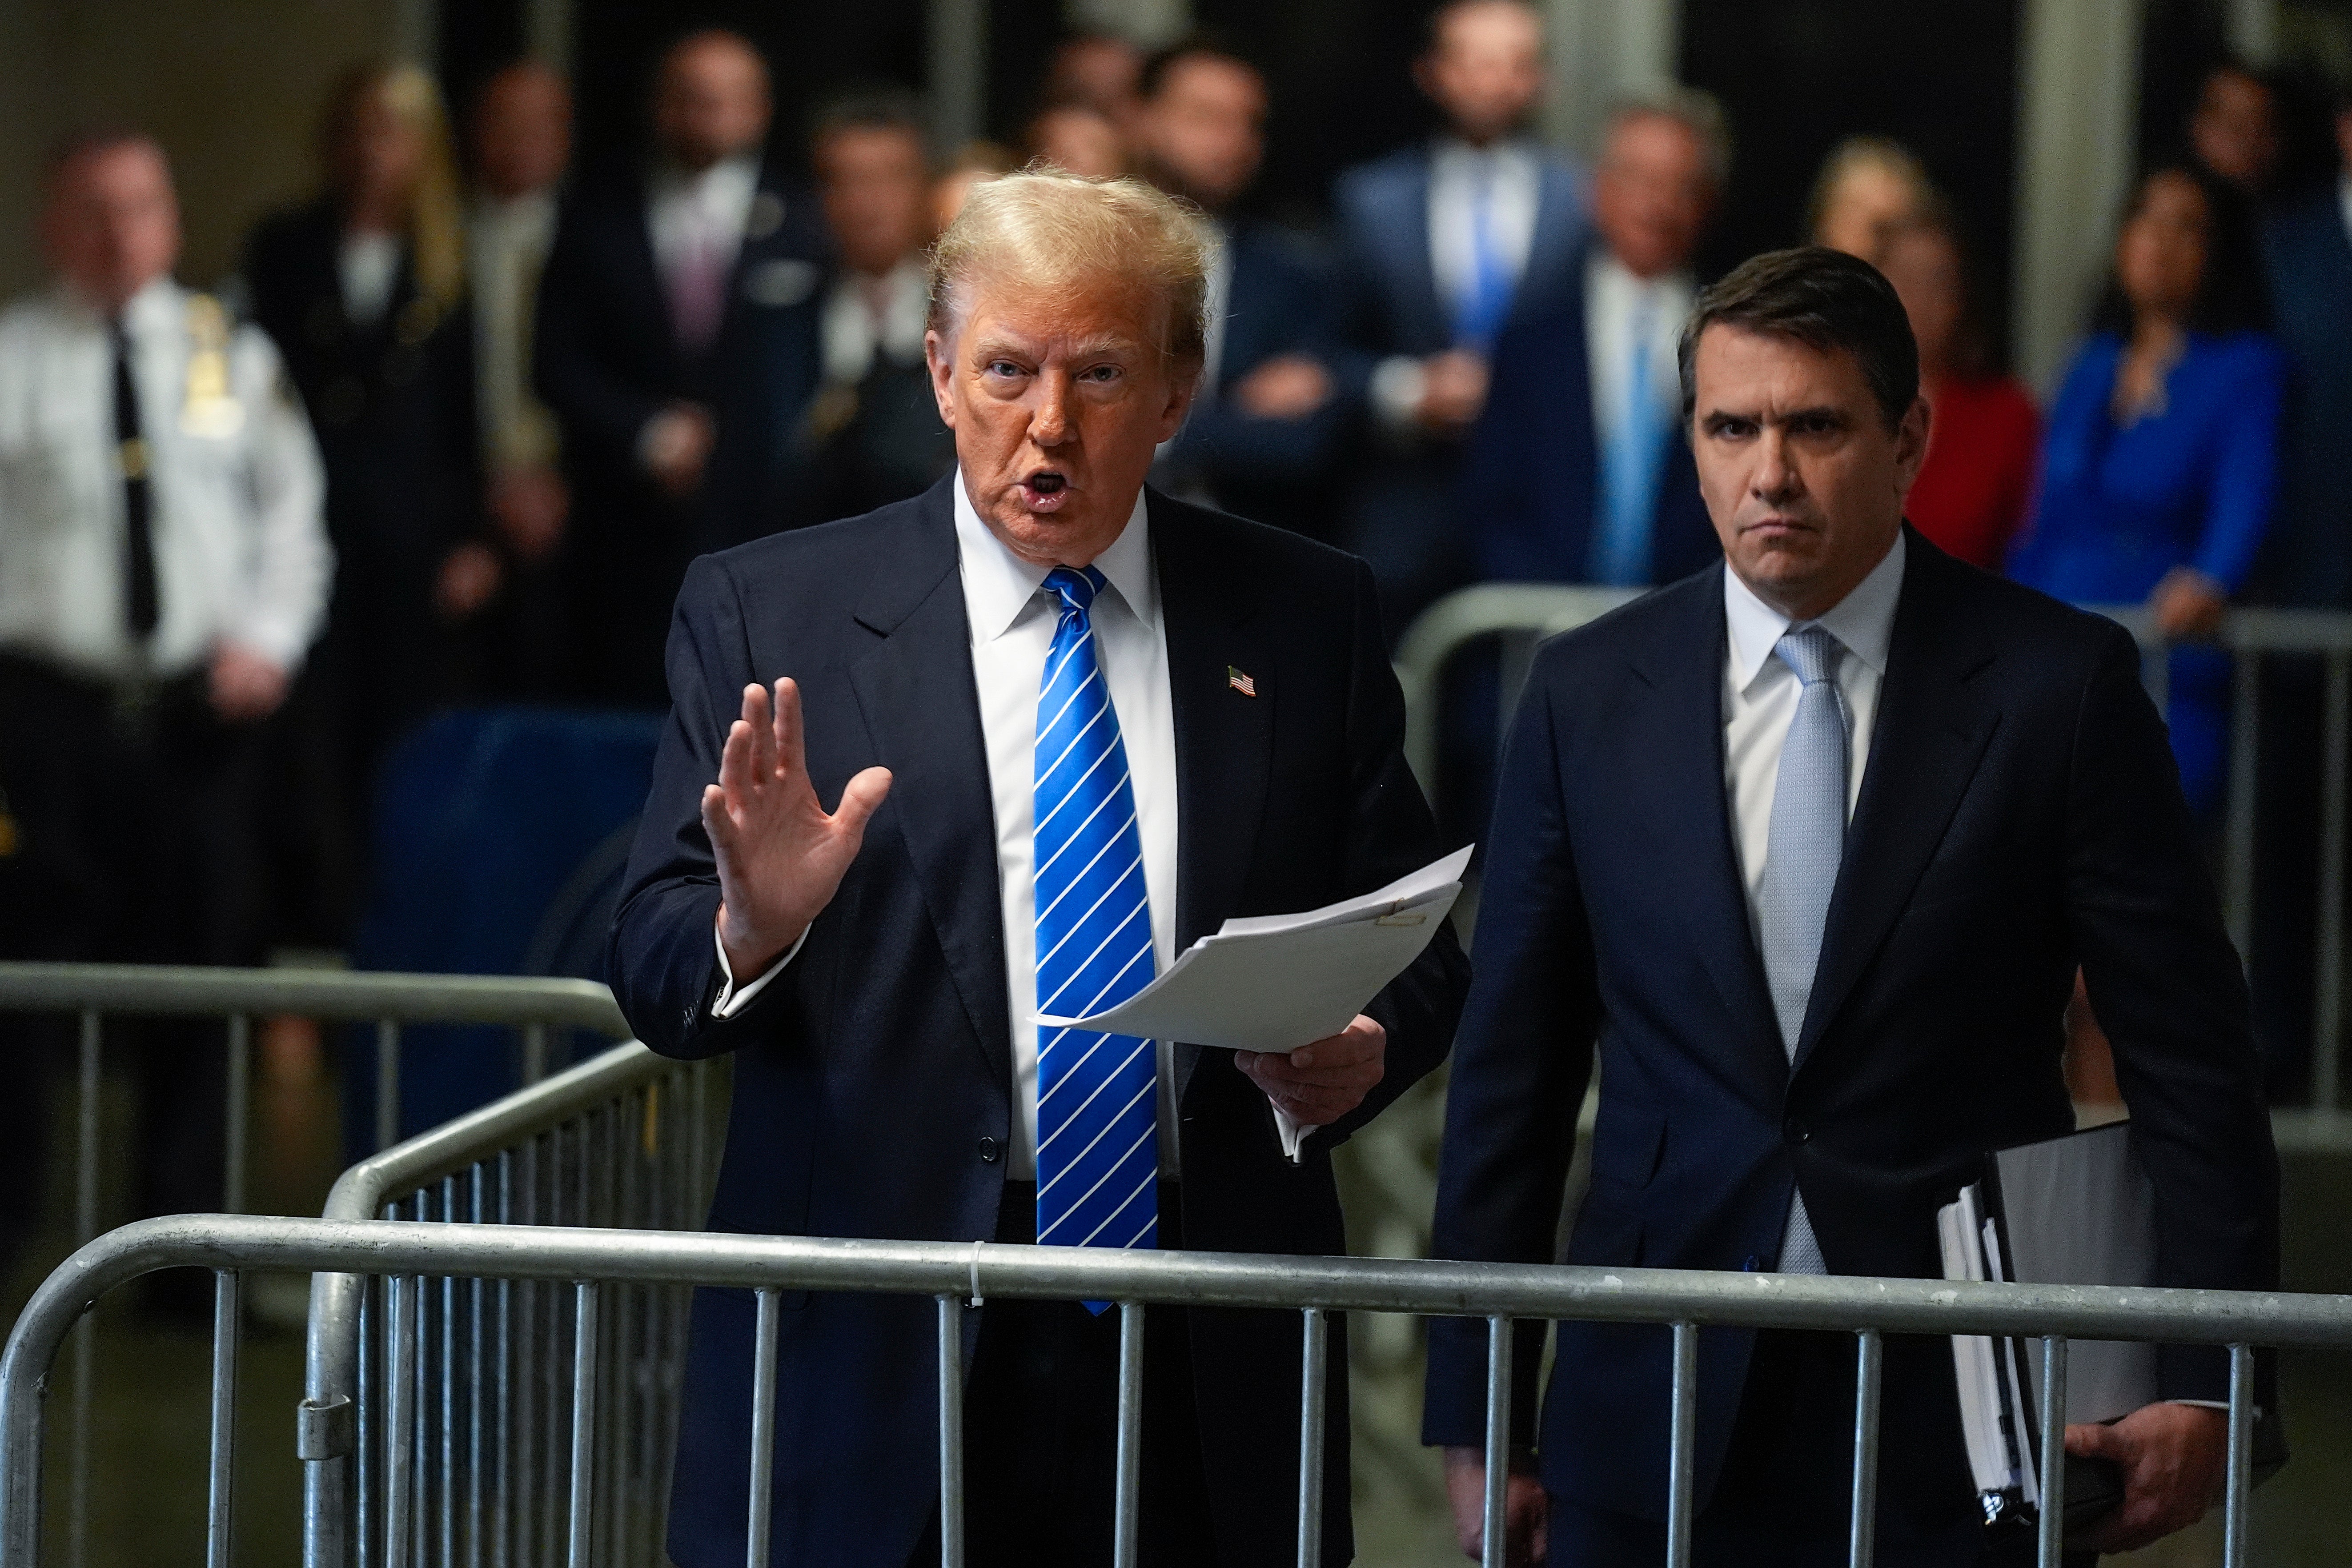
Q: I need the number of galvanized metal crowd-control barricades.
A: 4